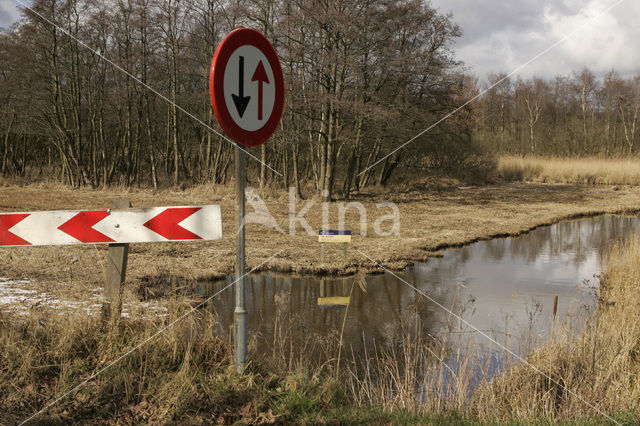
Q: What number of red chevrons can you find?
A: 3